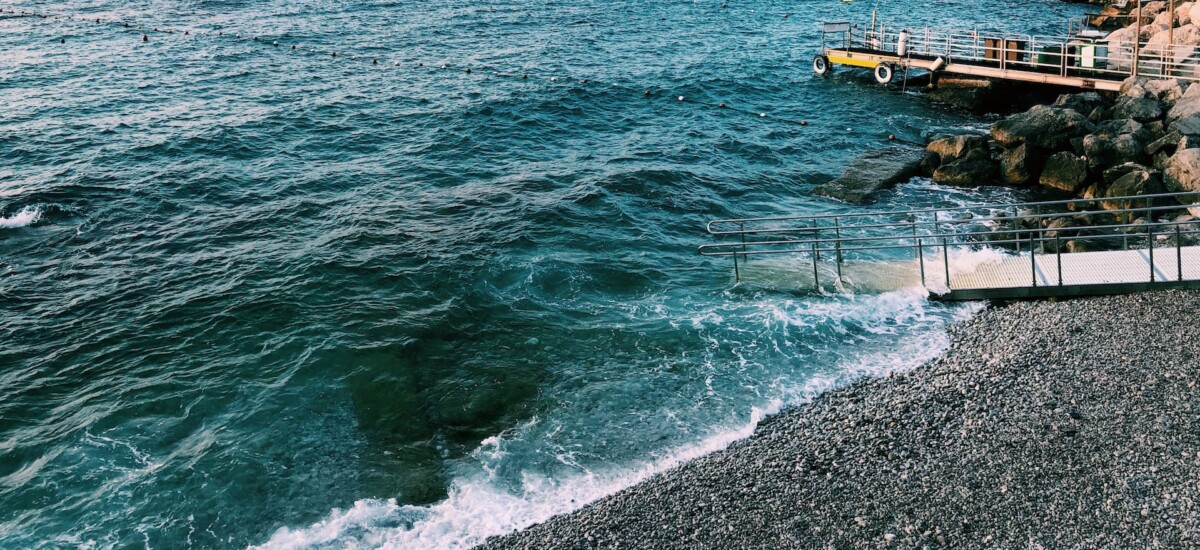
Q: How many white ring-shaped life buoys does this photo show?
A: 2